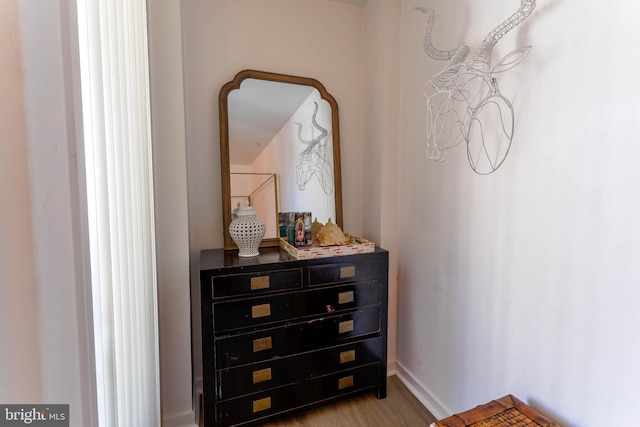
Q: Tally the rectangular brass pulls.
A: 10